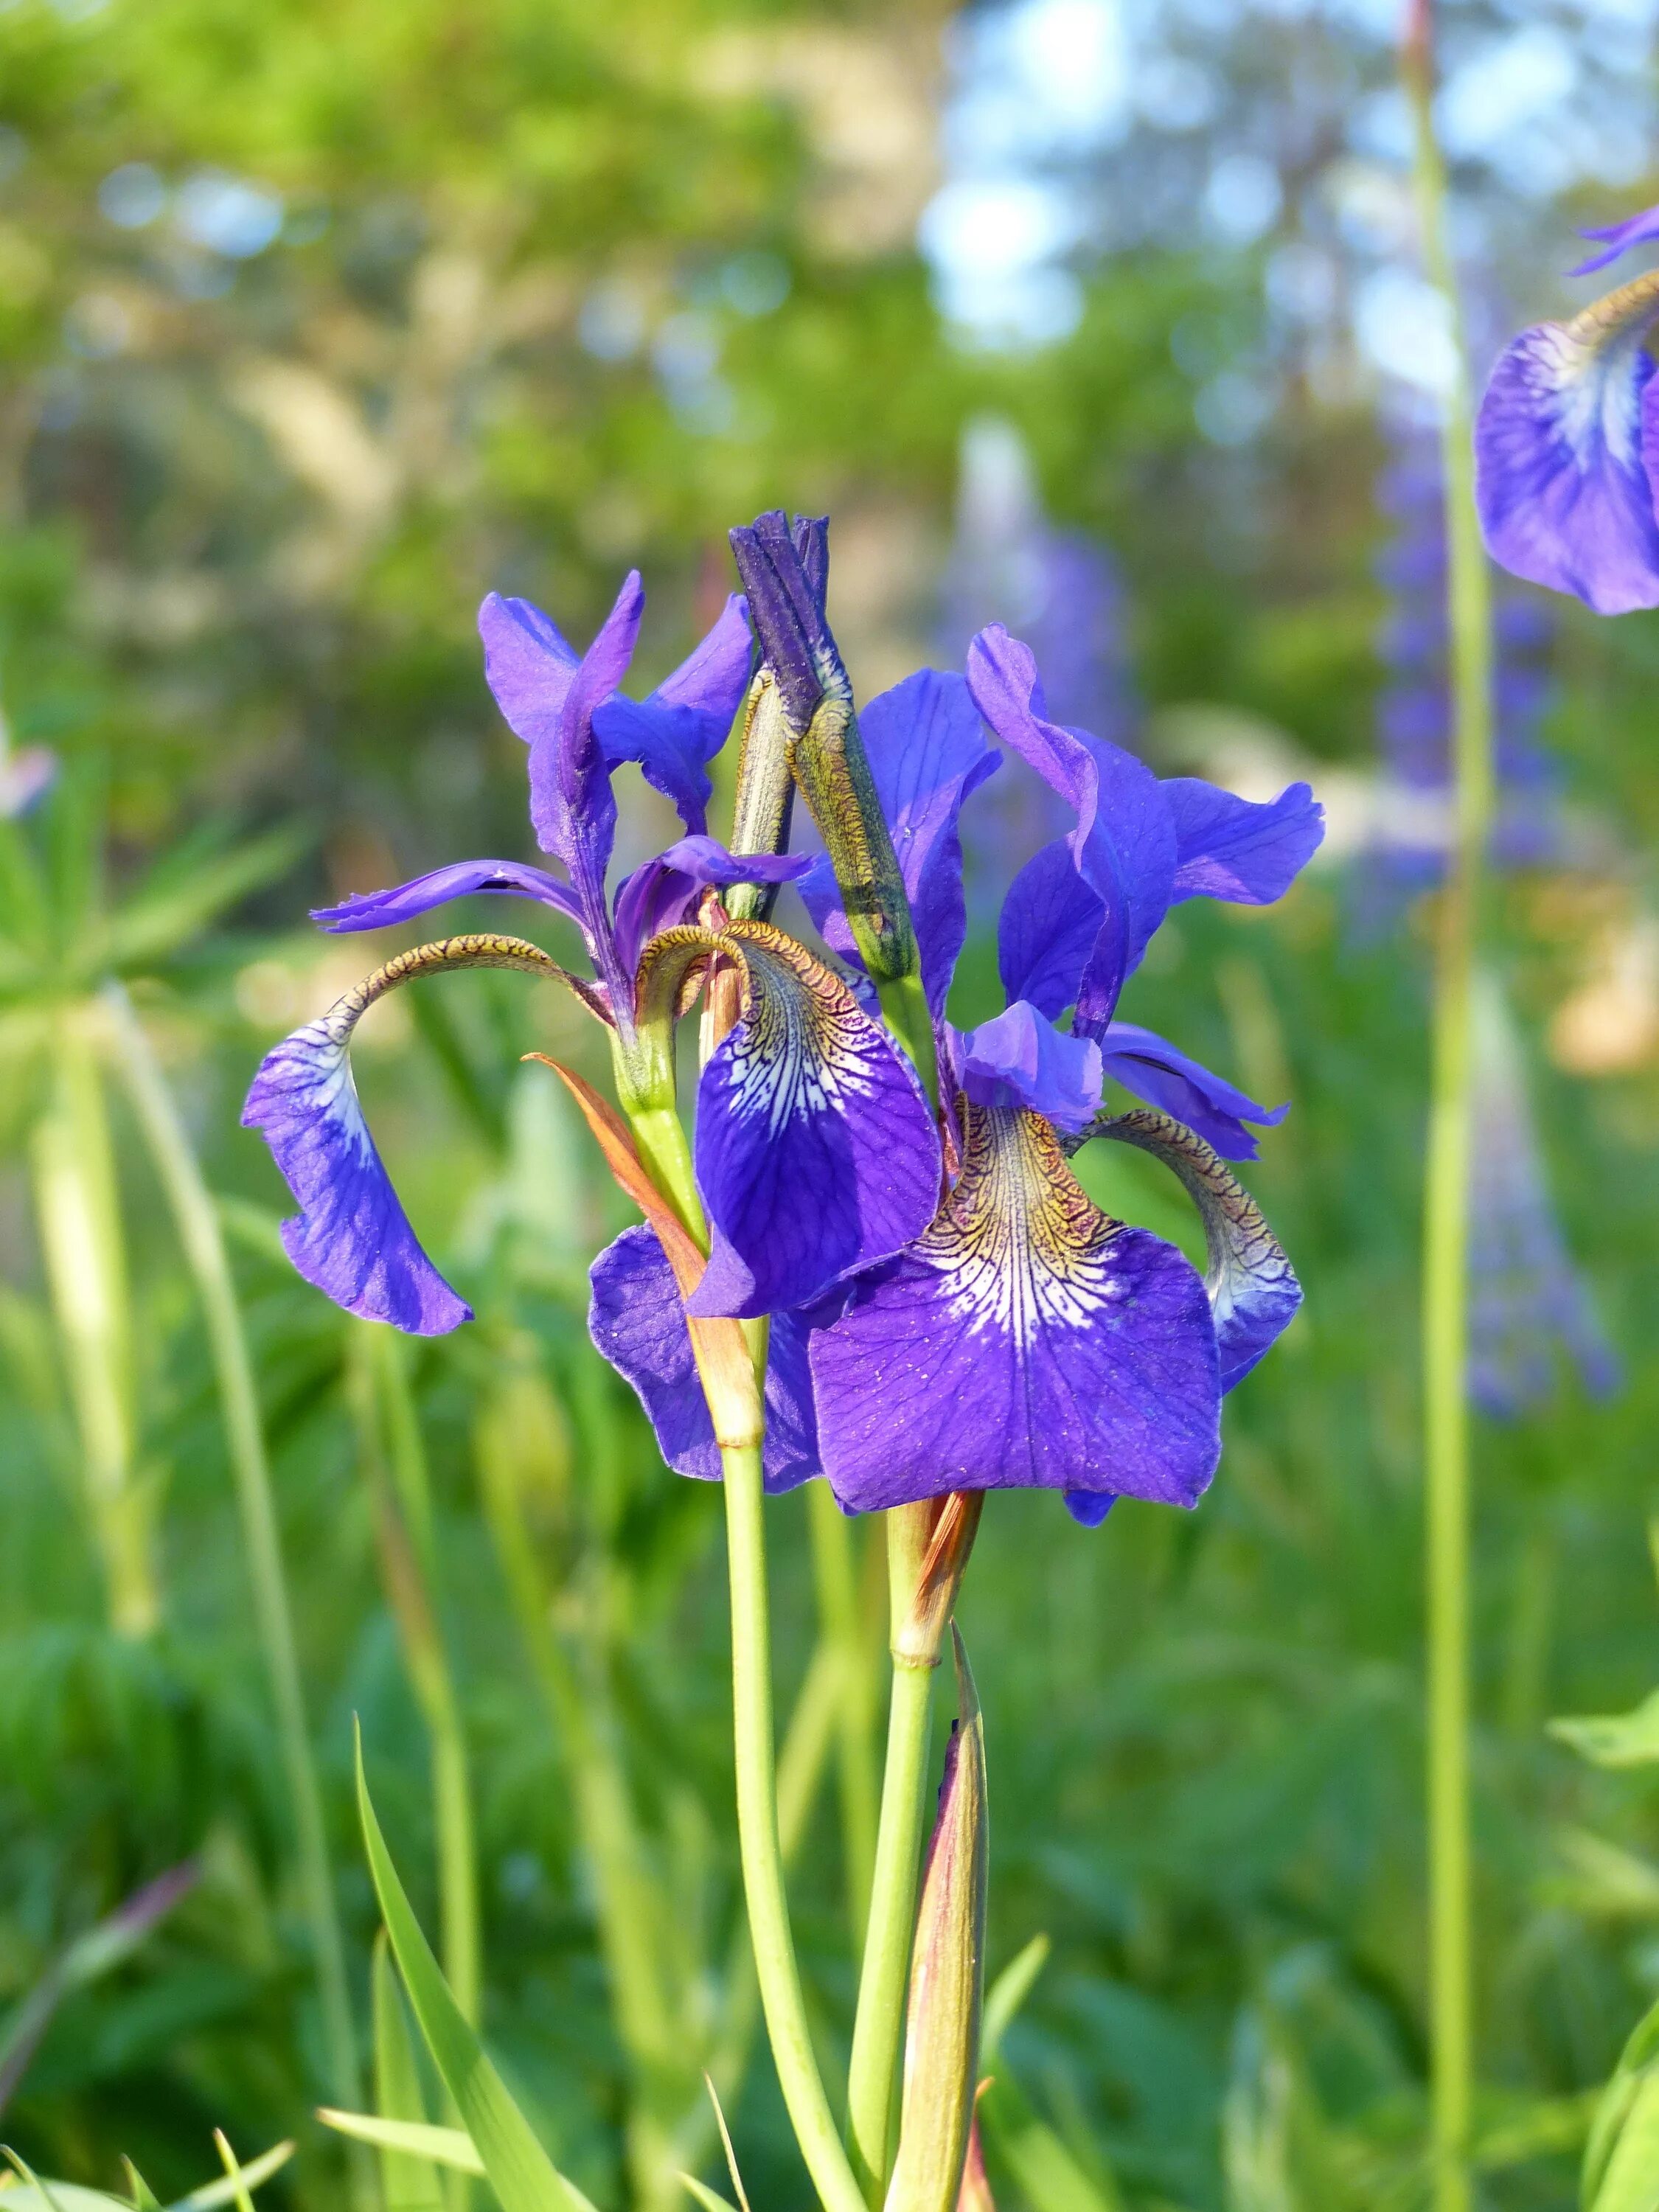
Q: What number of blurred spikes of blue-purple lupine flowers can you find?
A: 3